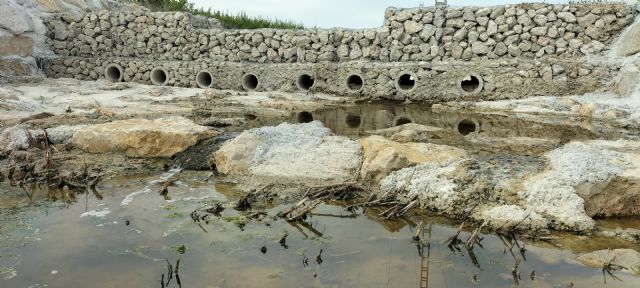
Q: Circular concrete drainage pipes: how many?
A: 8